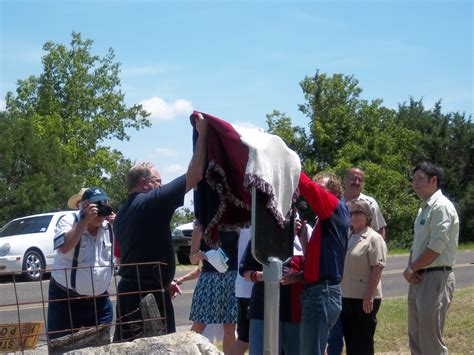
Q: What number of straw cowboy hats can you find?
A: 1